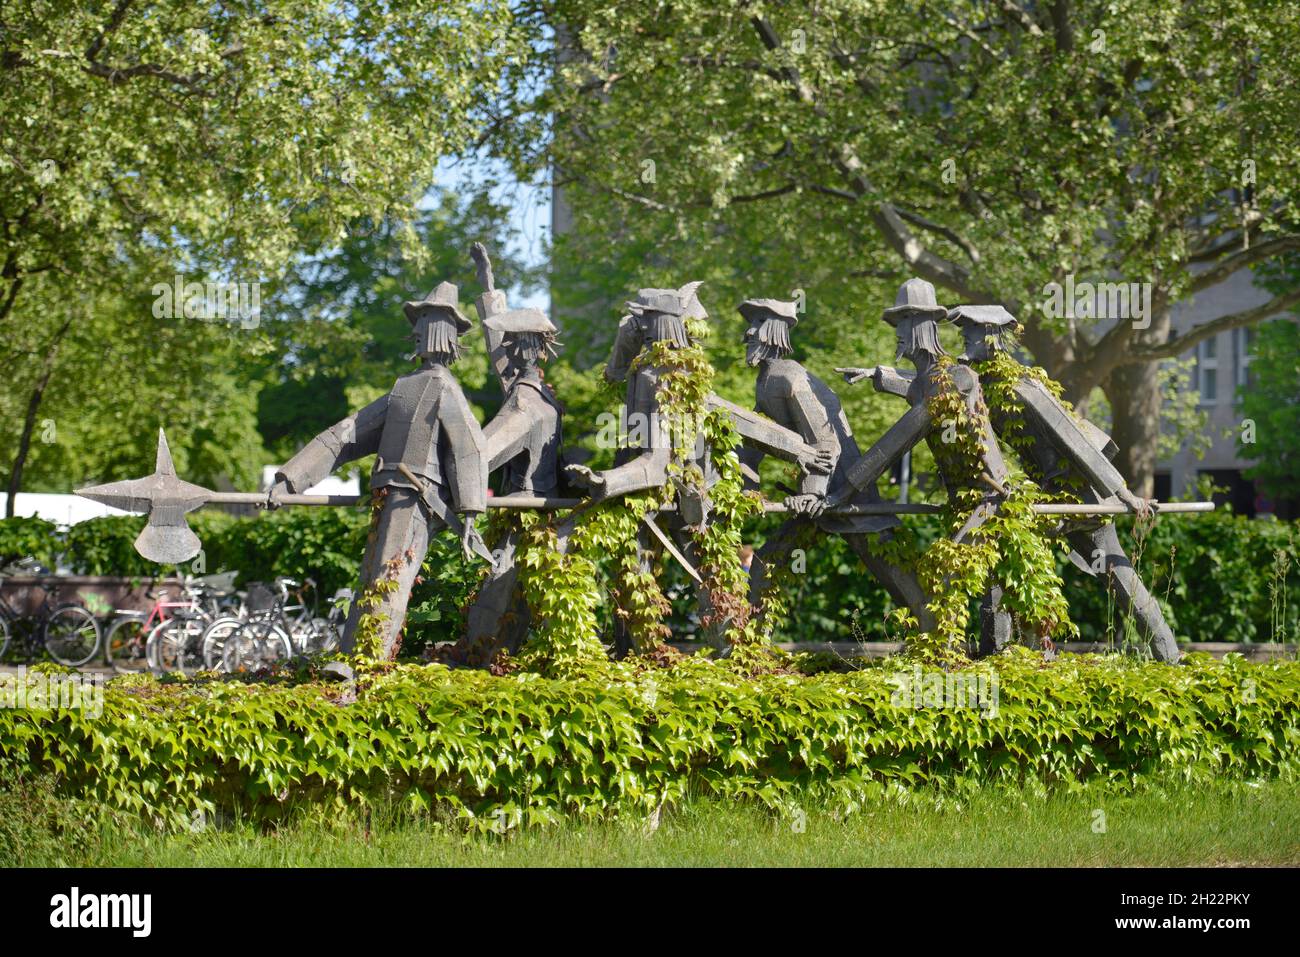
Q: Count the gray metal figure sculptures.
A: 6